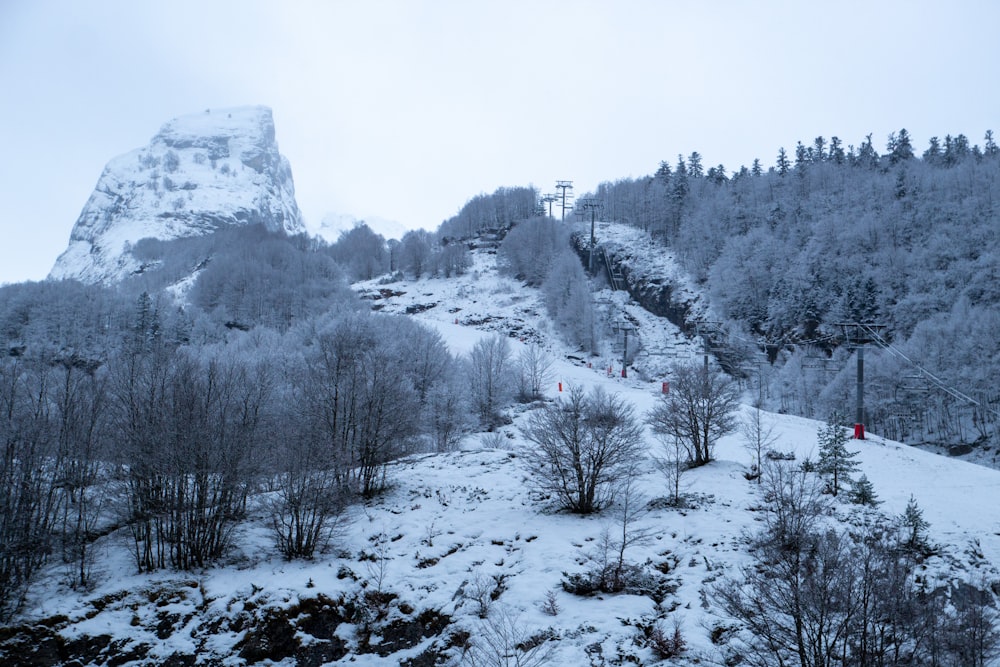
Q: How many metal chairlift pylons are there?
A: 6